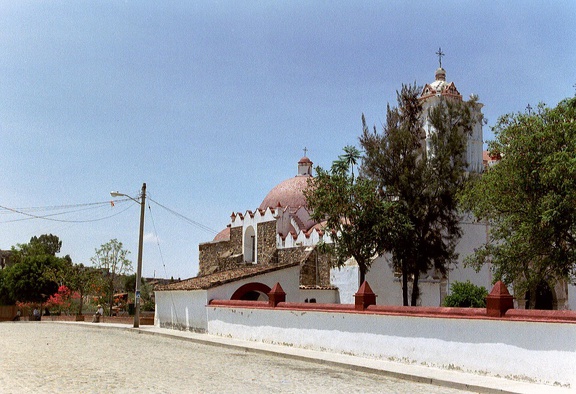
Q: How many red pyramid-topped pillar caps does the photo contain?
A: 3